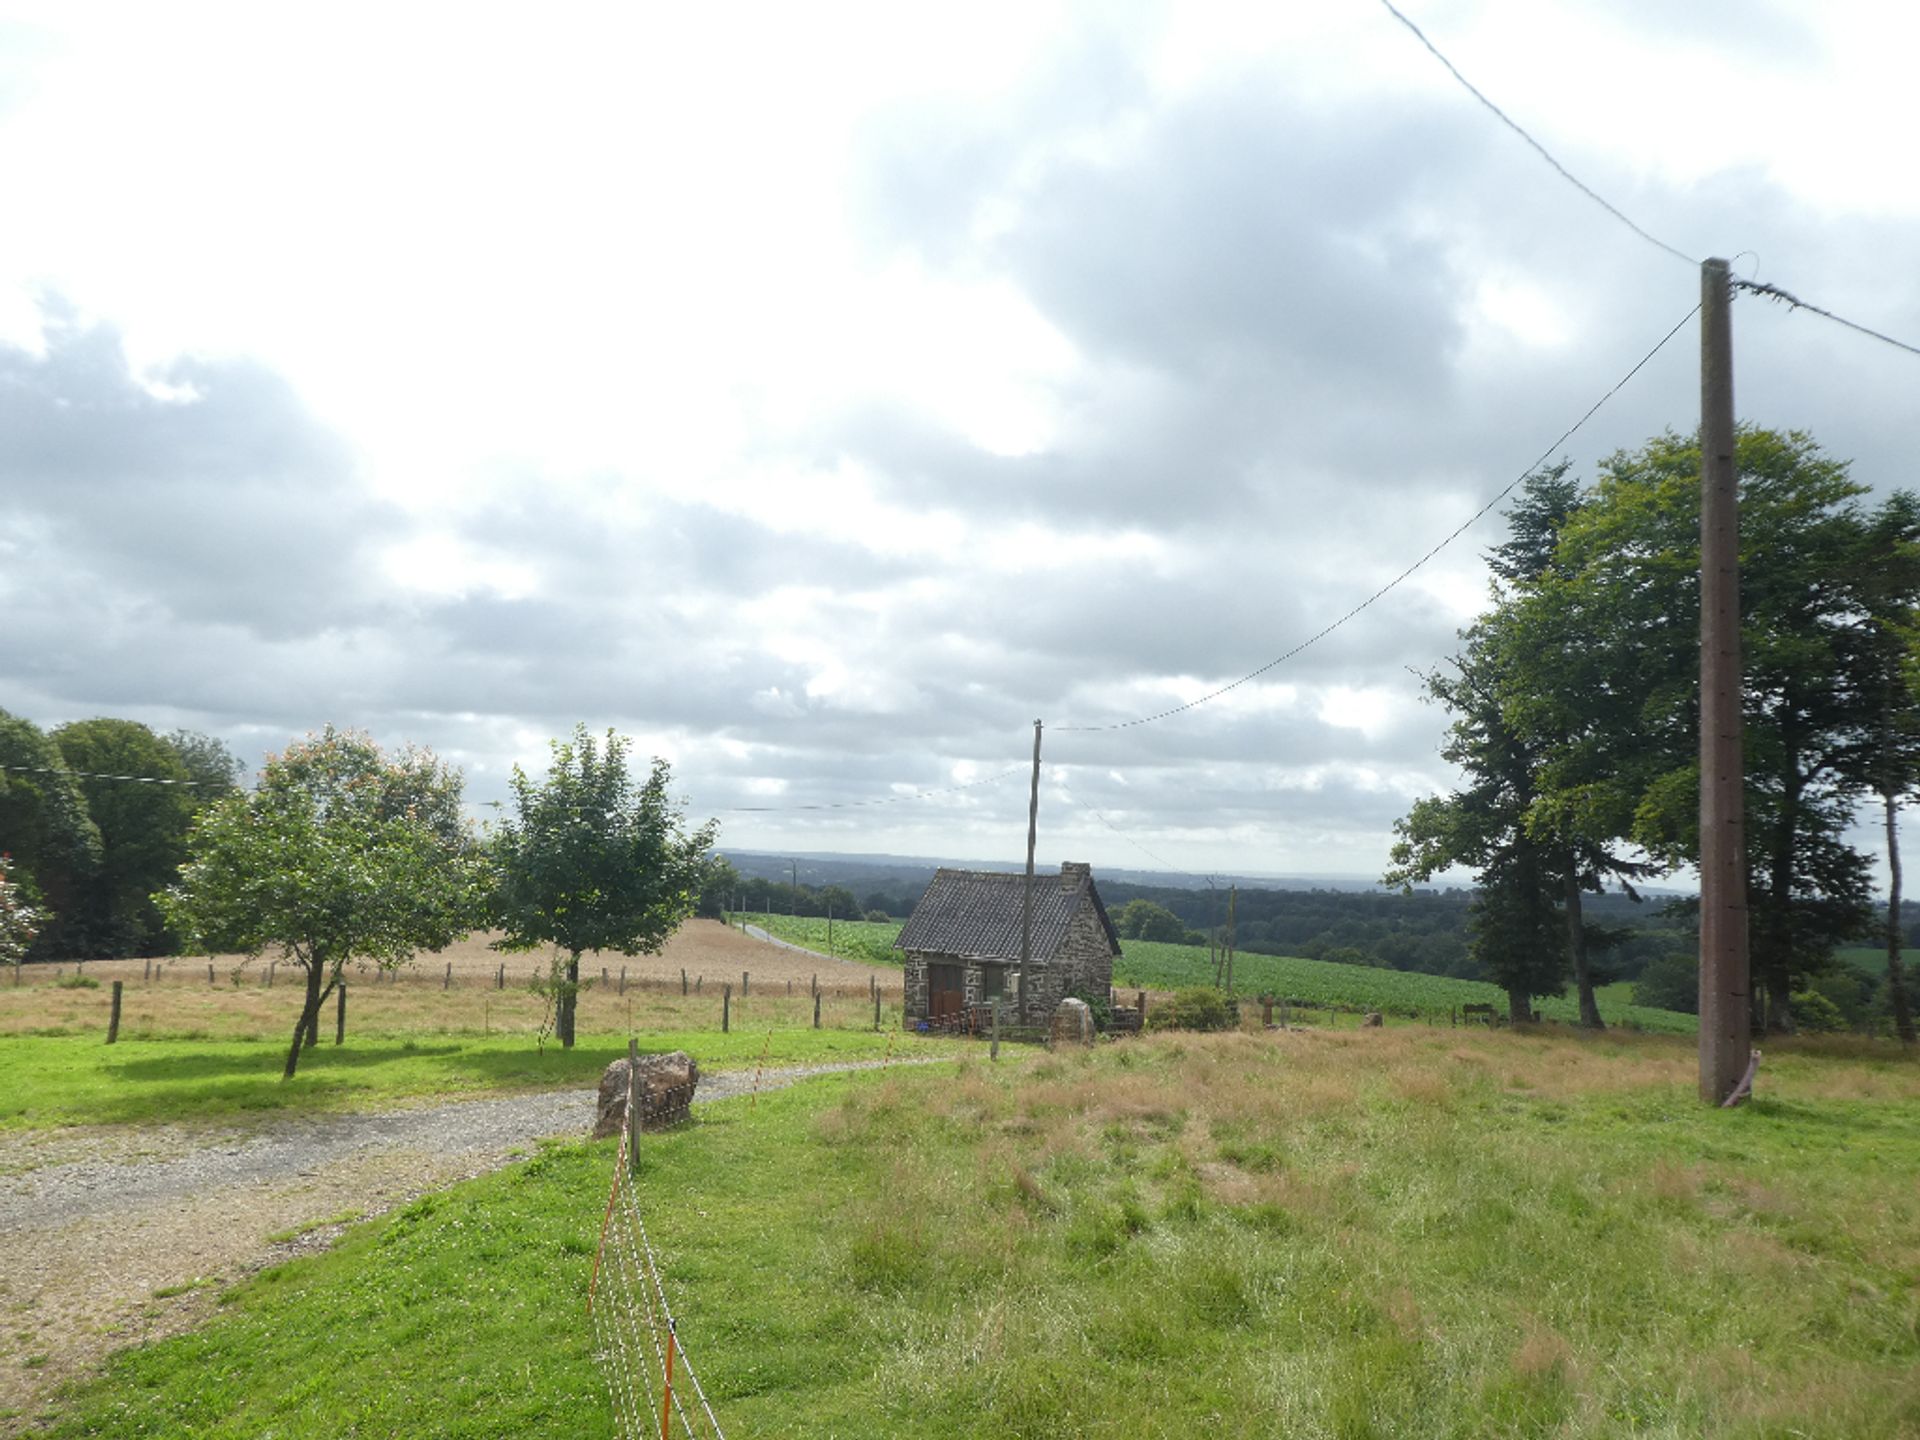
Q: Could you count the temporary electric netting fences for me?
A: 1